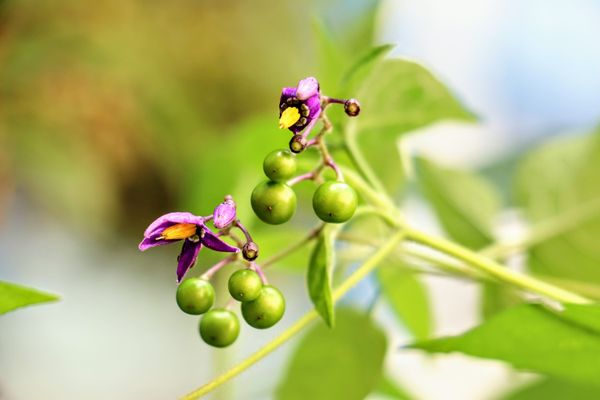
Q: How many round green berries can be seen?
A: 7